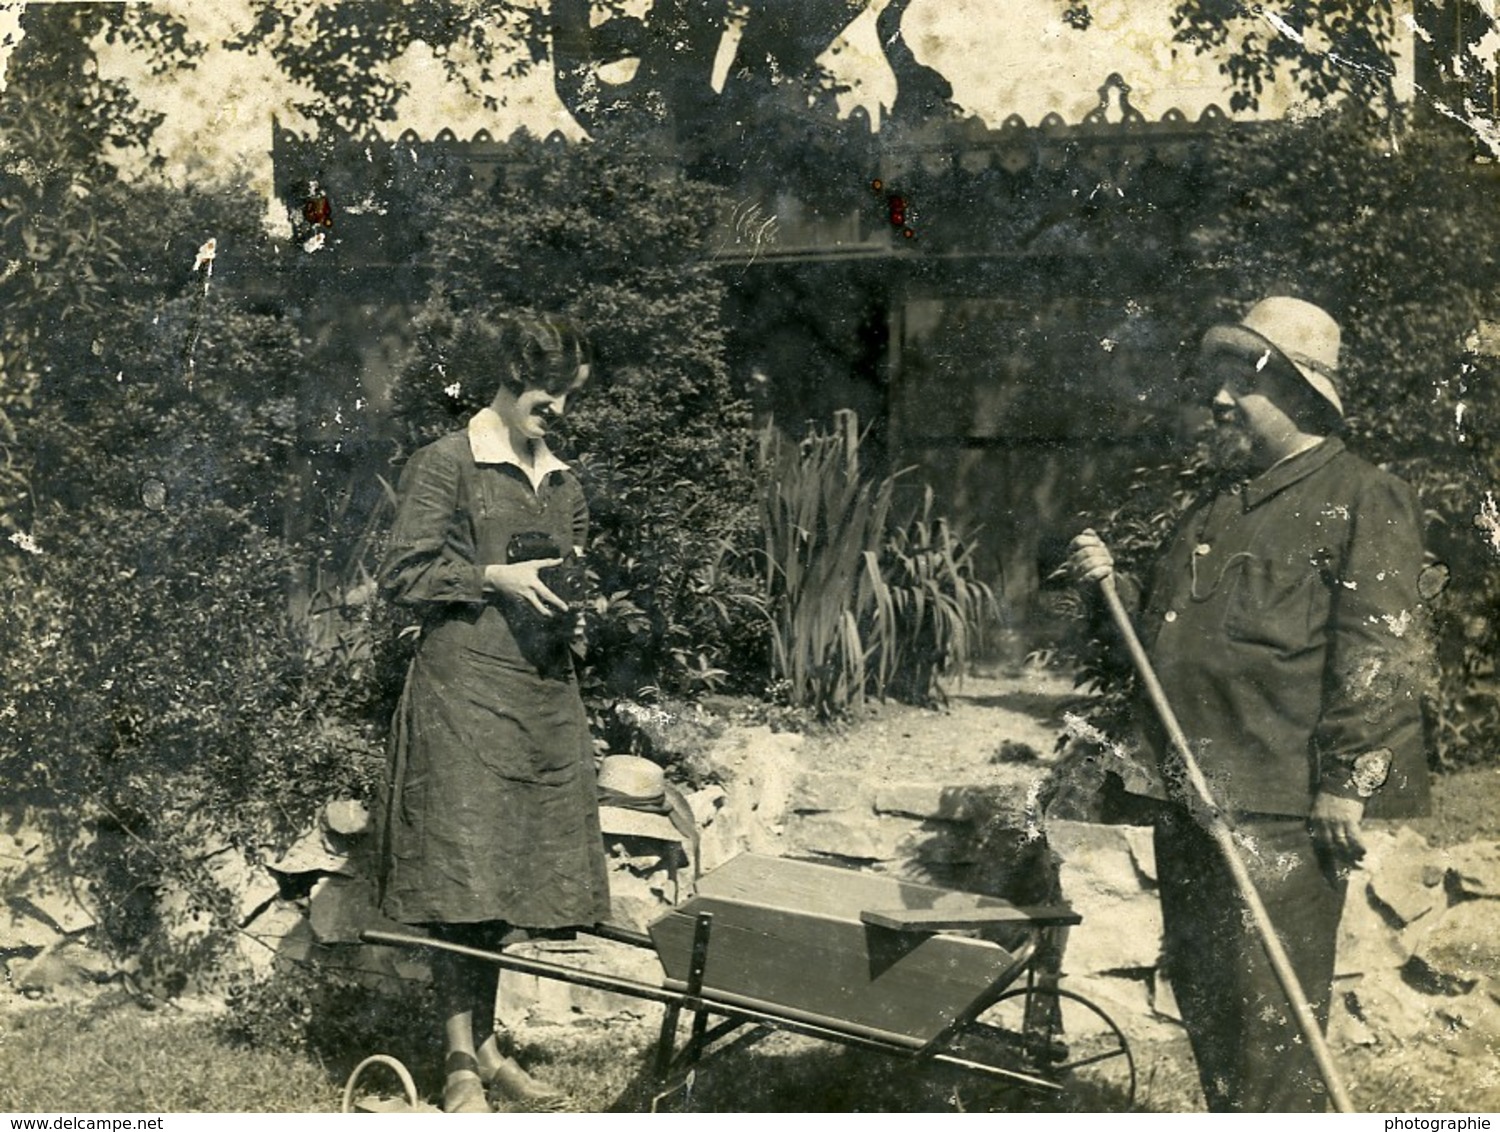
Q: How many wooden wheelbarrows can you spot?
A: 1